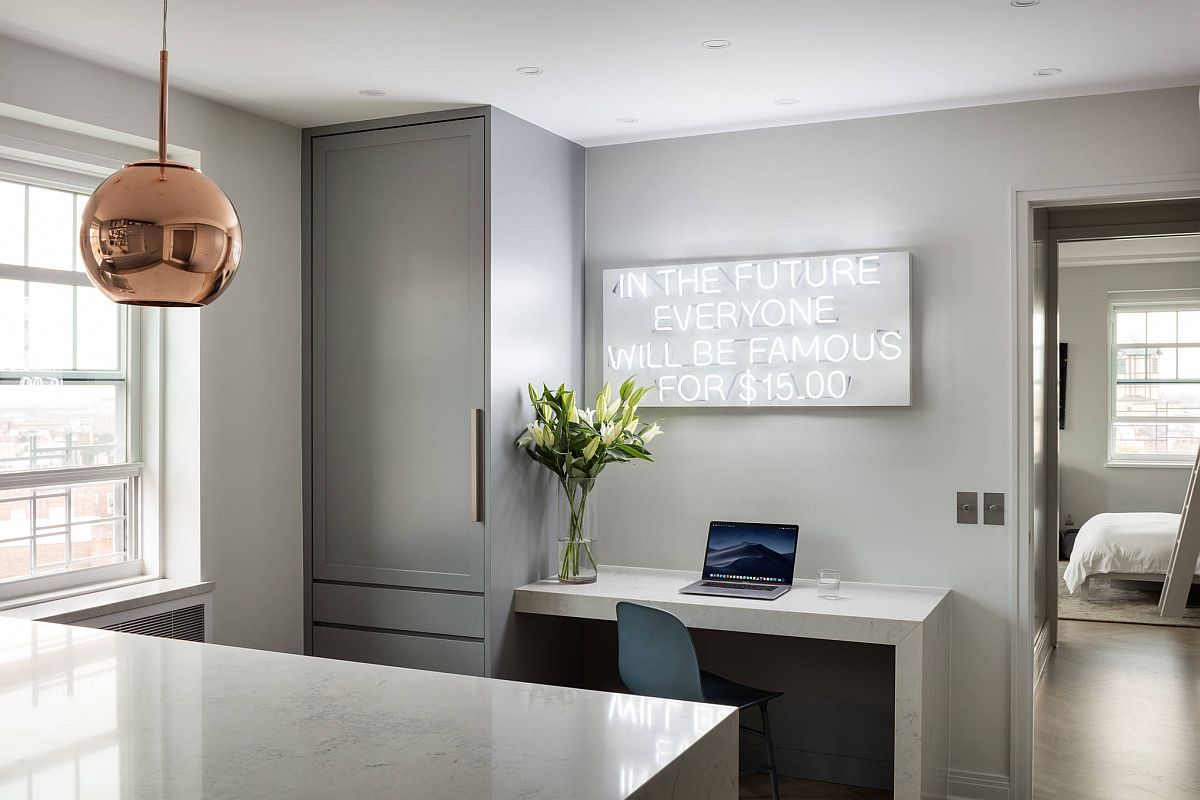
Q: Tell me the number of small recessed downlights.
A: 7